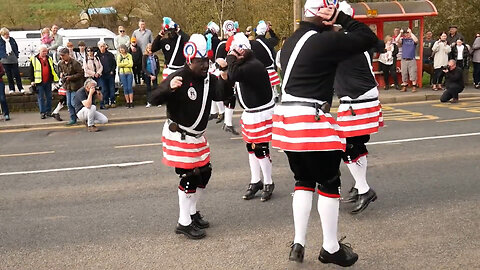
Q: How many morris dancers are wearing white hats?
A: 8